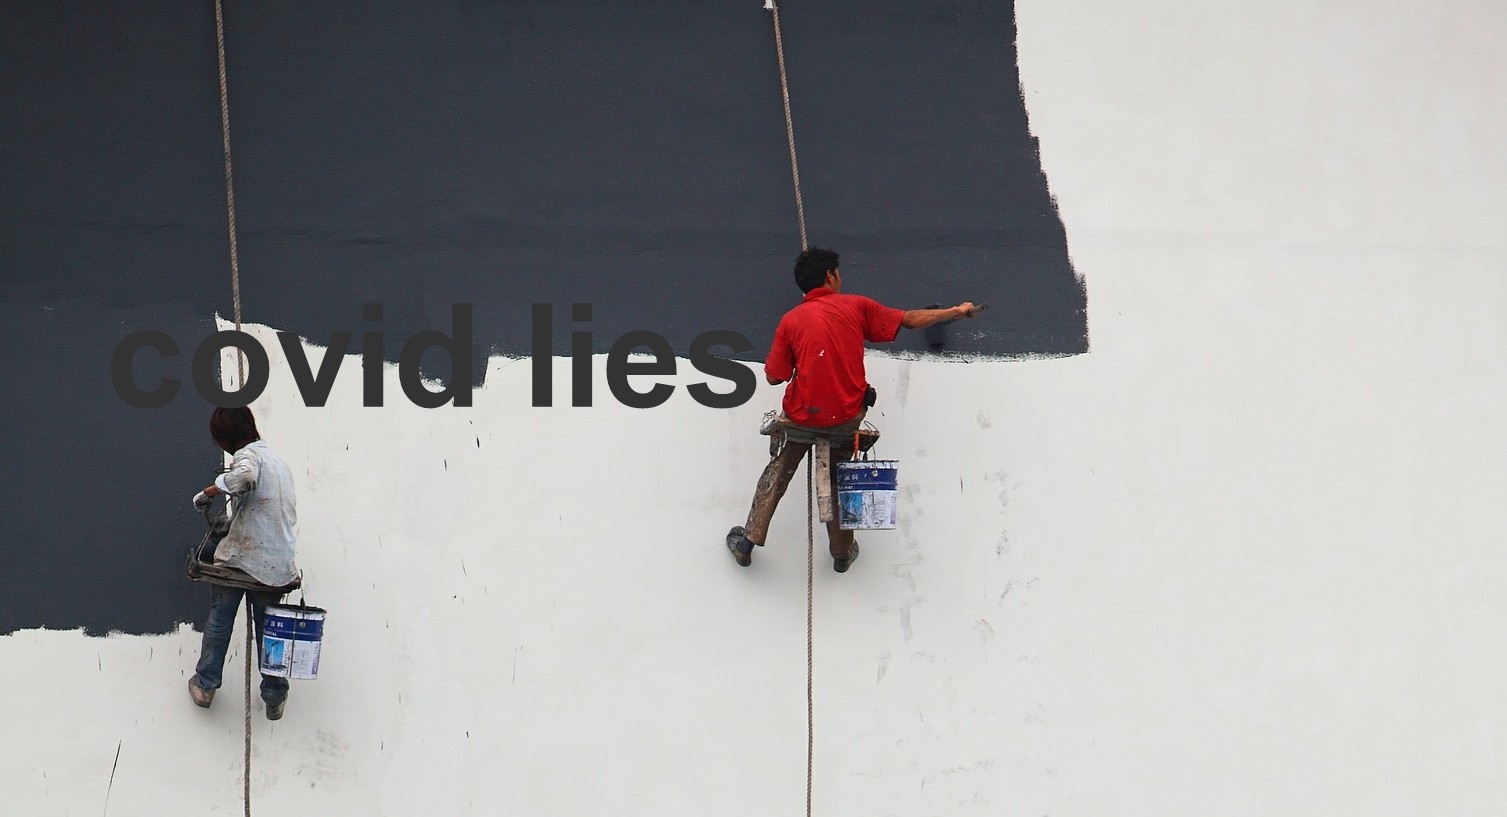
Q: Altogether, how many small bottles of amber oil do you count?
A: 0